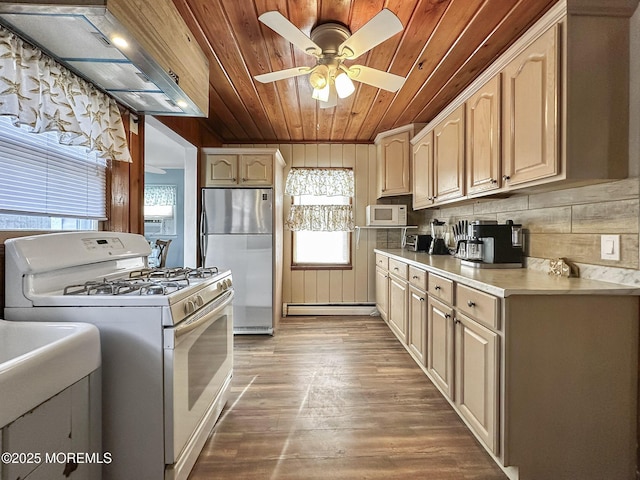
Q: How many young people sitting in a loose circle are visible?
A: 0